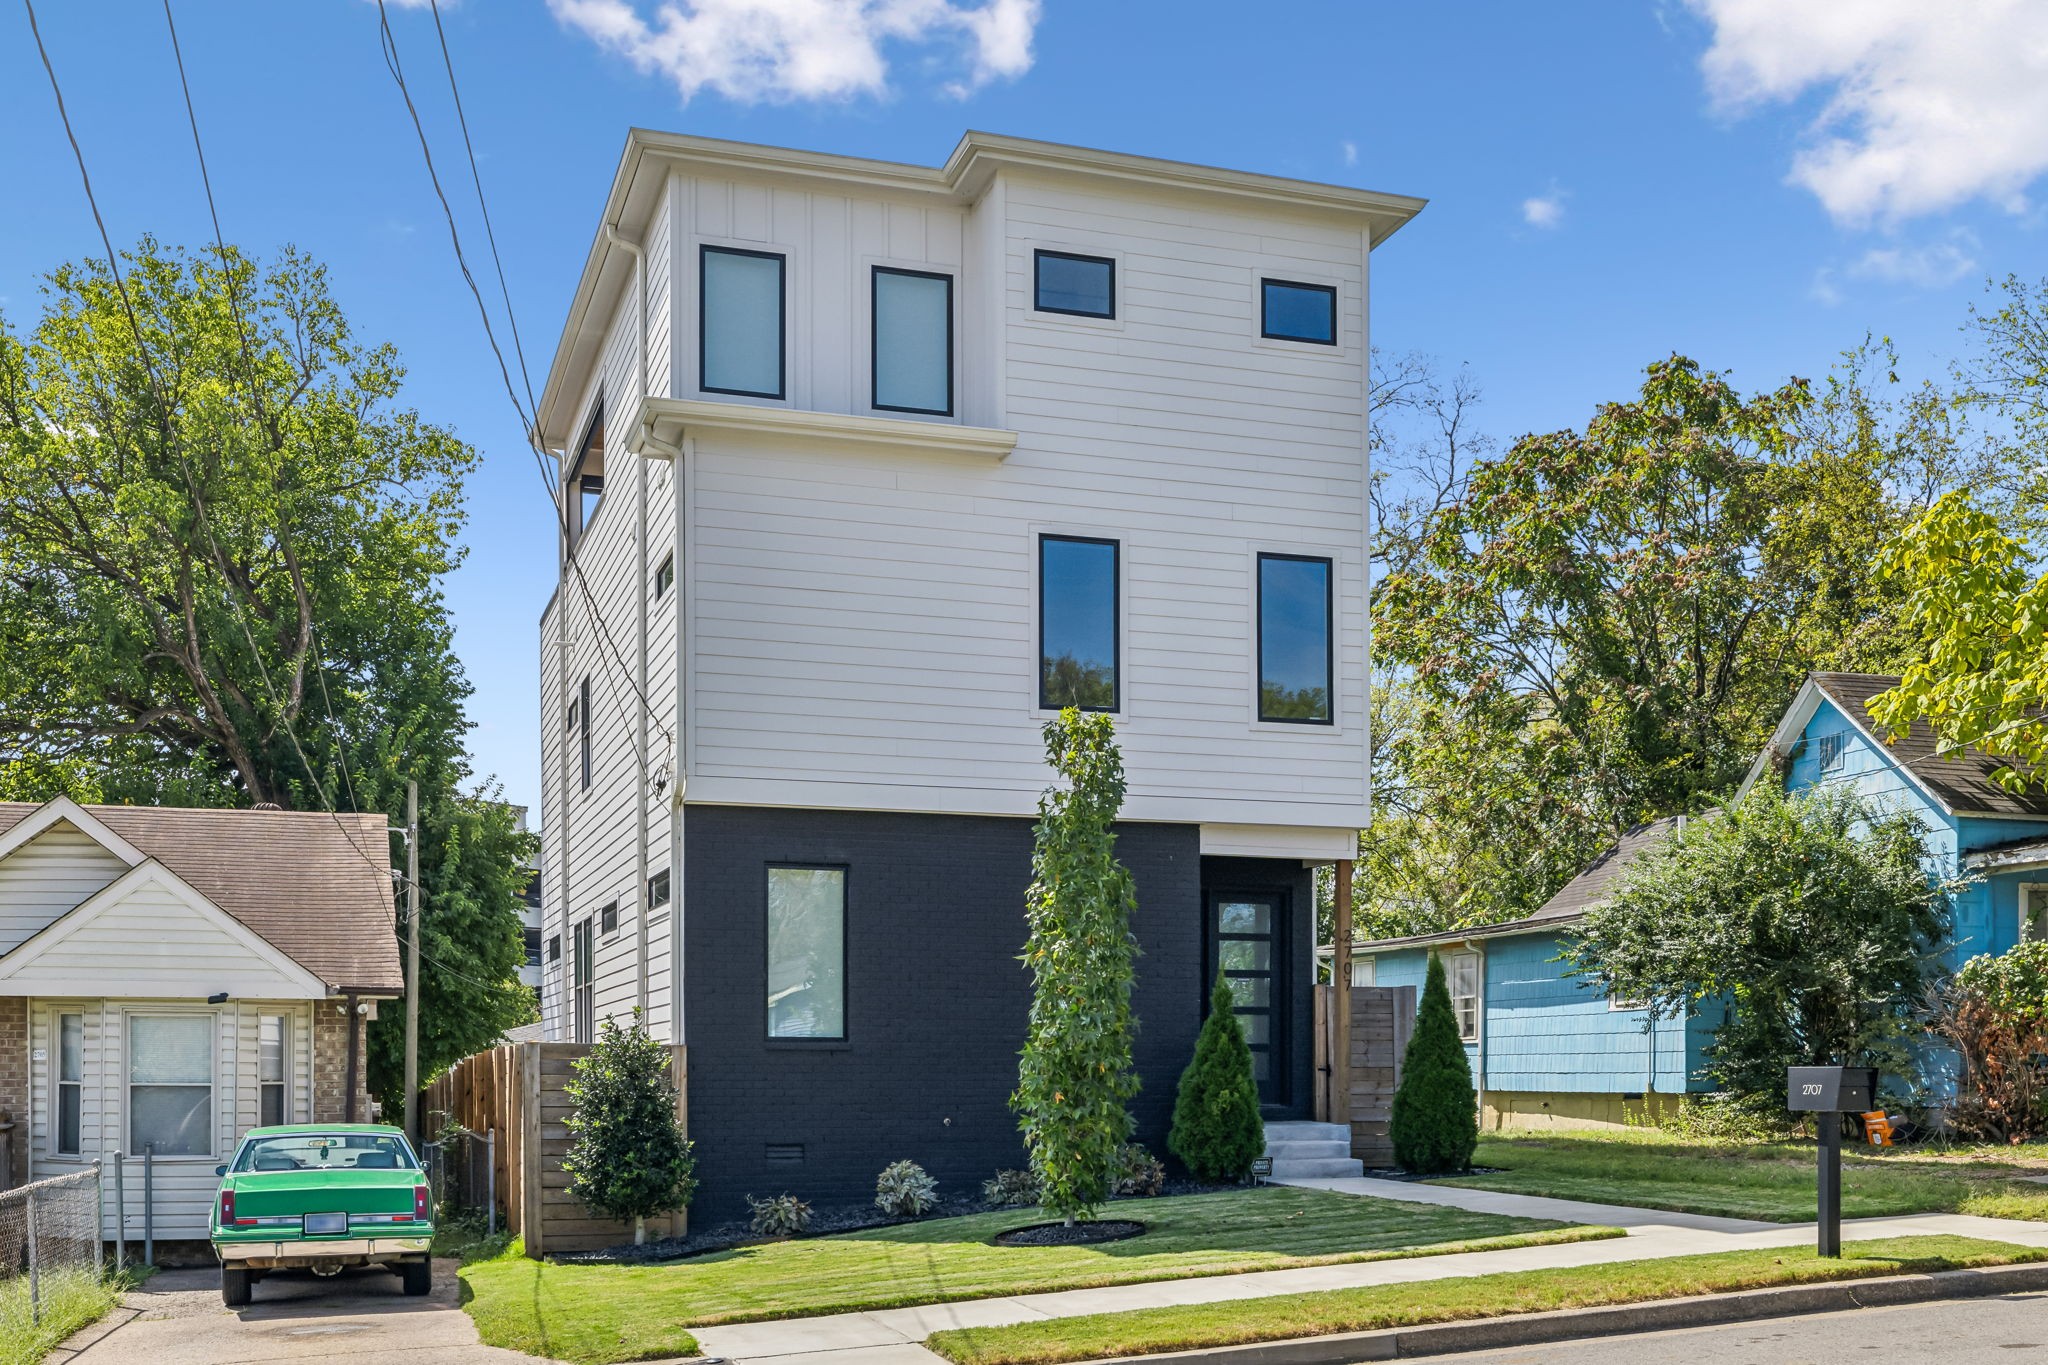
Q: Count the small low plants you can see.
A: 4